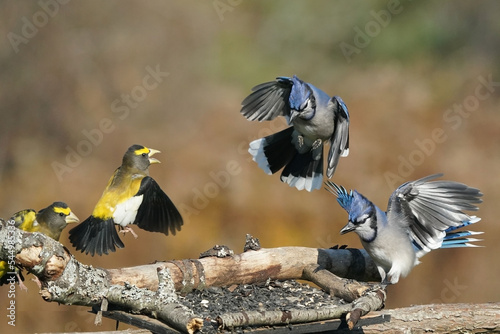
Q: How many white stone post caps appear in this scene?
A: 0